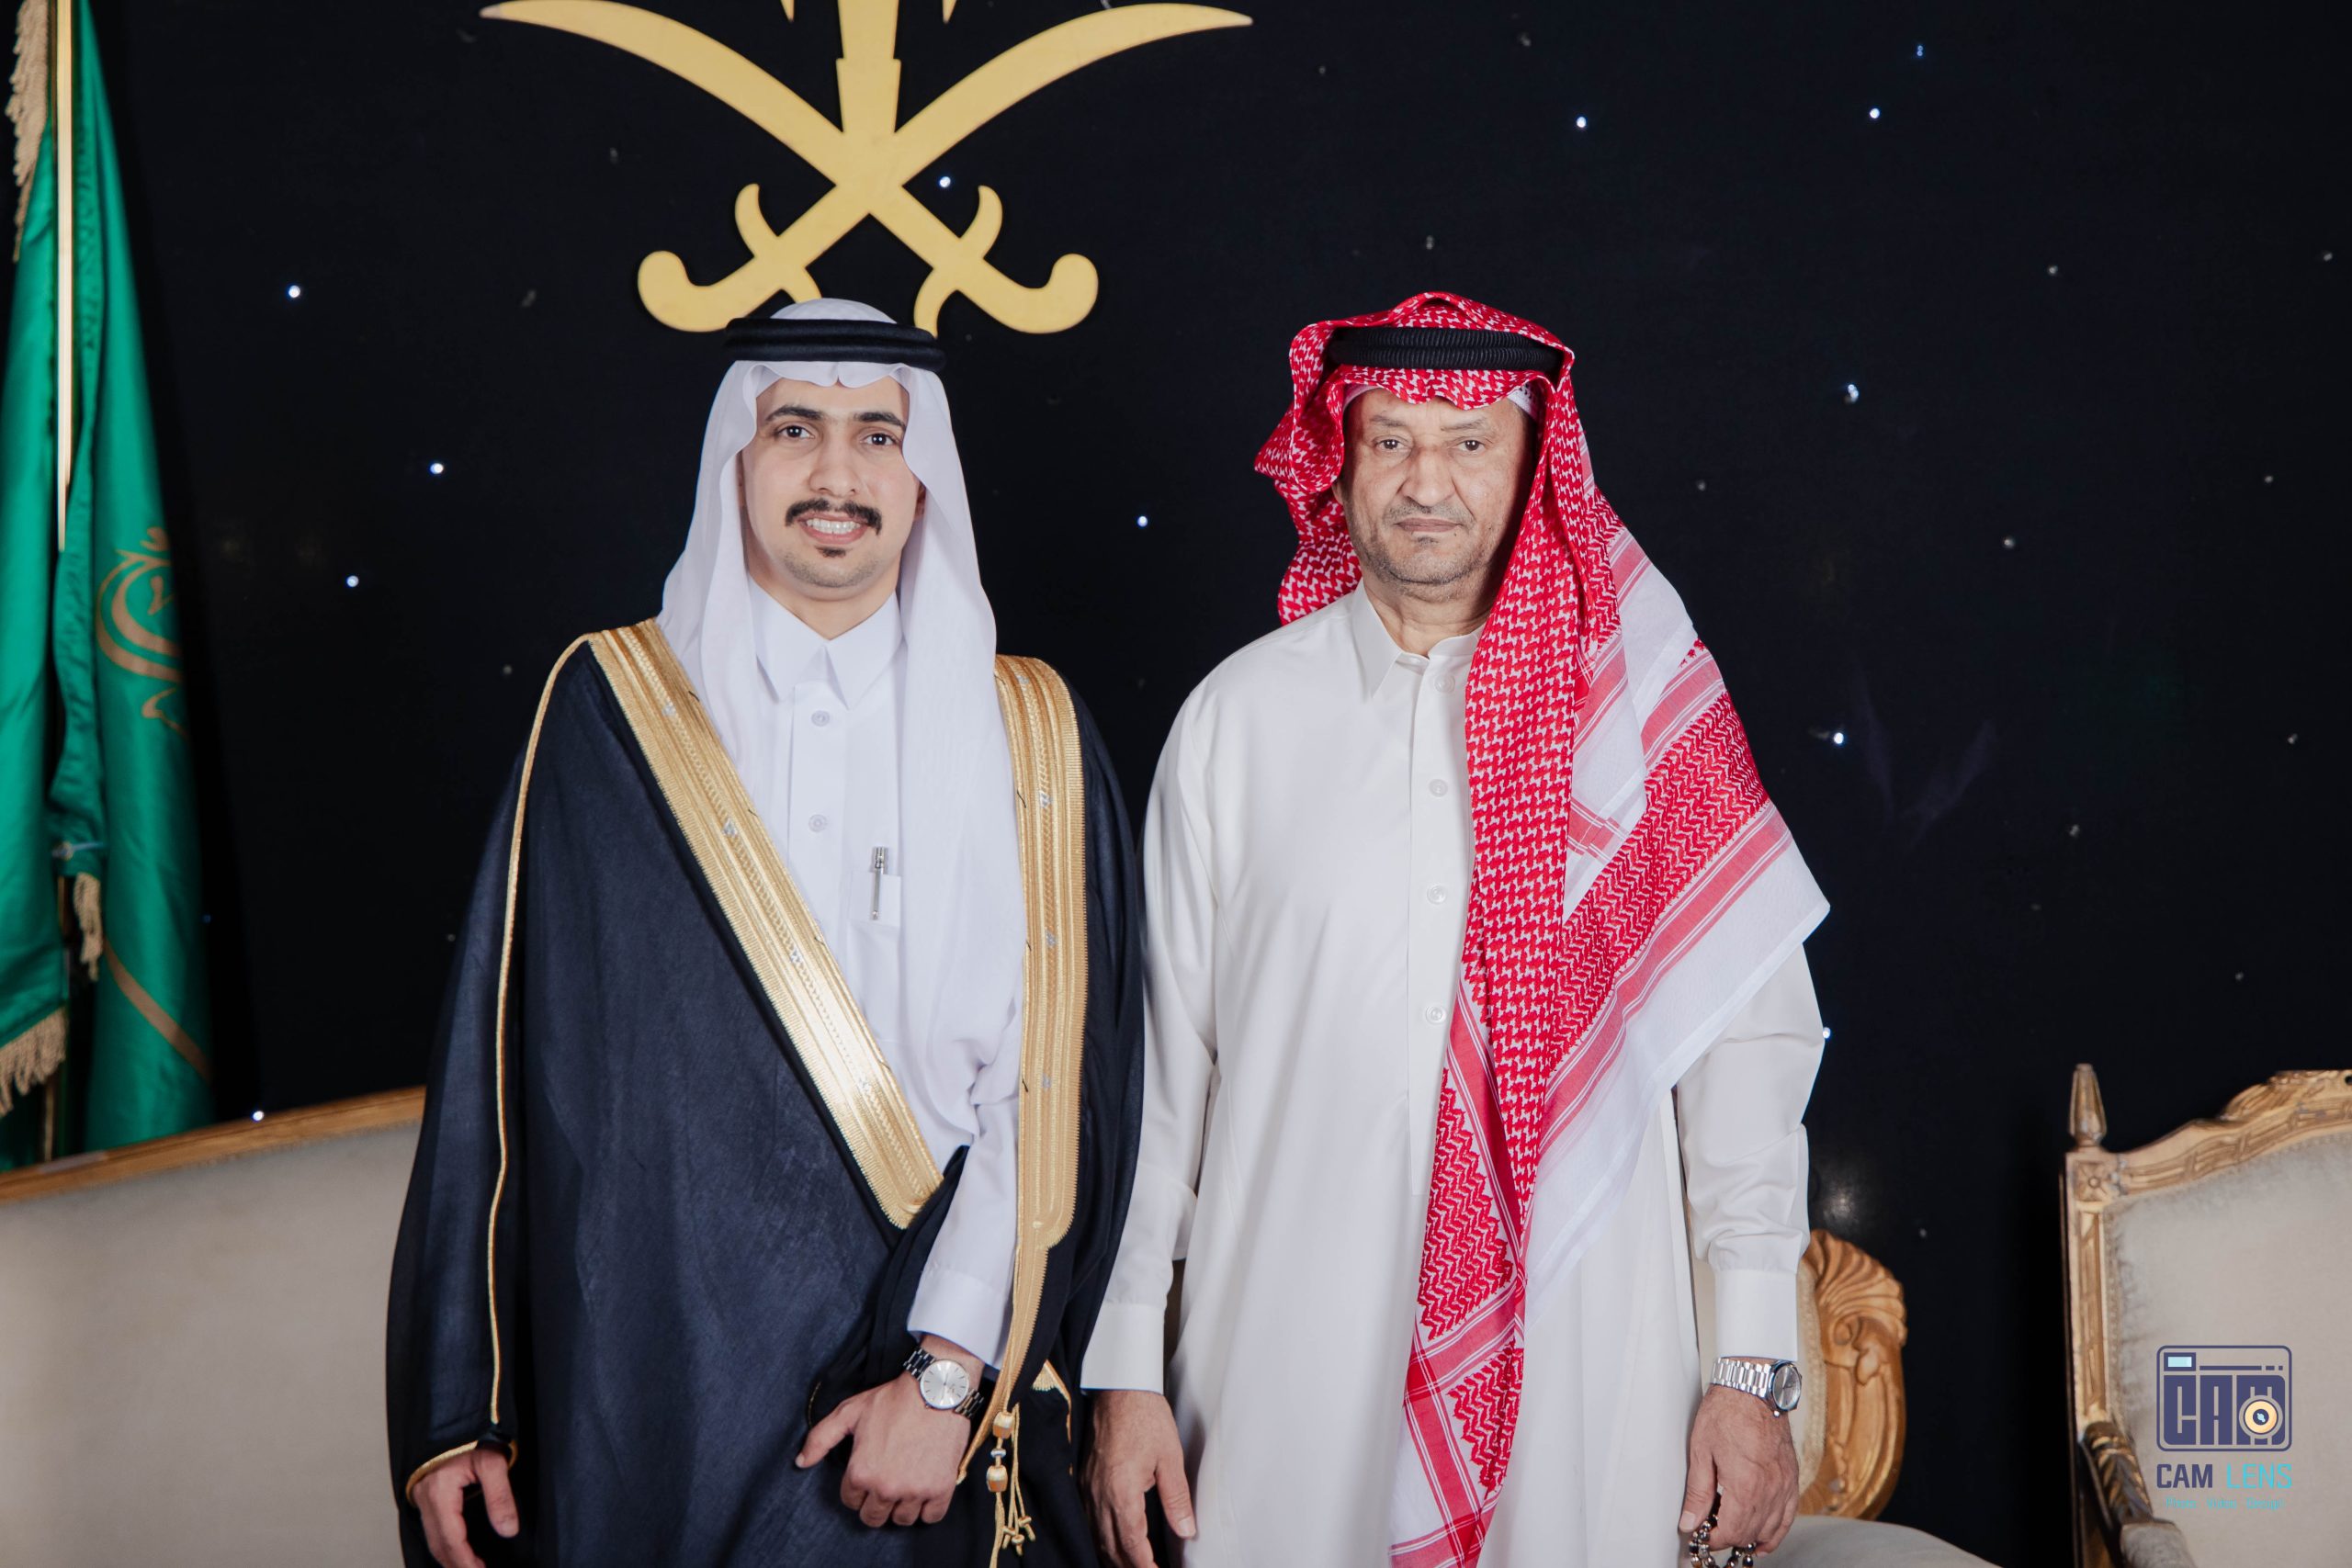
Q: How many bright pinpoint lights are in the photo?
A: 12